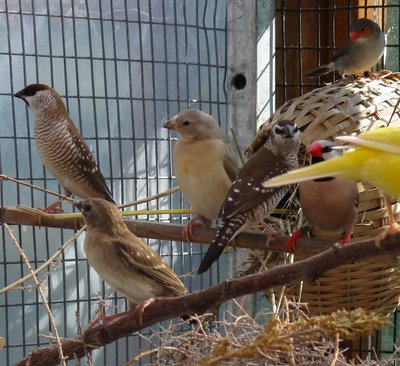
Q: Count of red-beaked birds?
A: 2